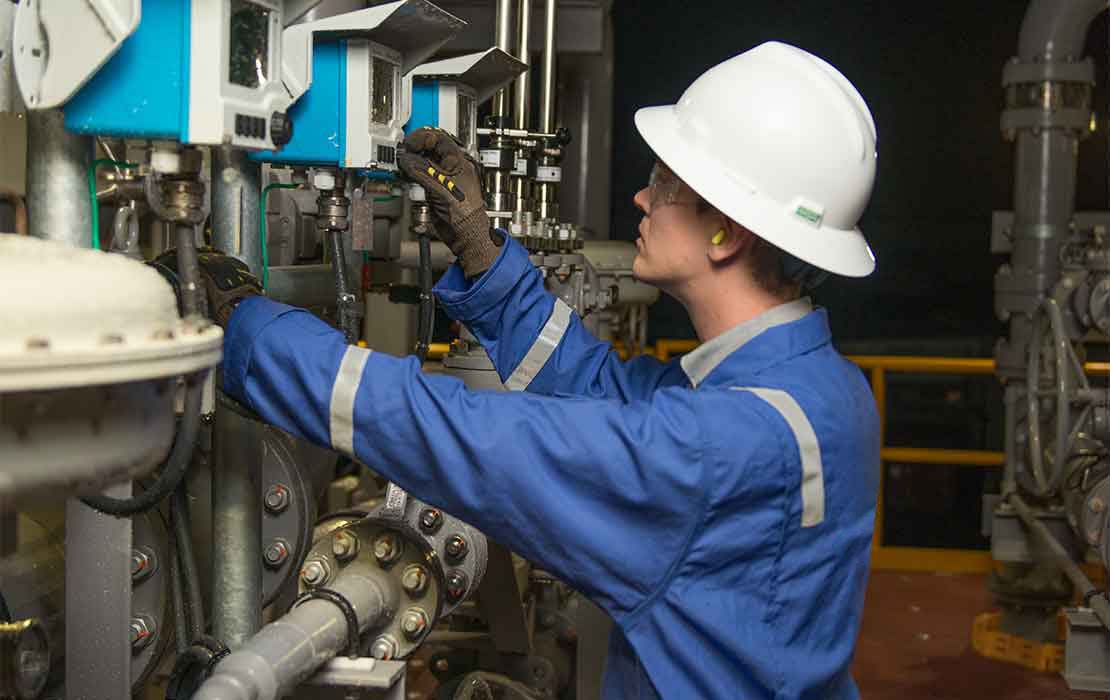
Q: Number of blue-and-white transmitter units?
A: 3